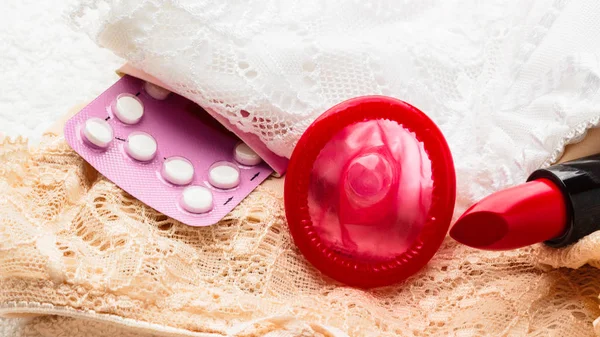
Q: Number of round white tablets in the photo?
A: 8